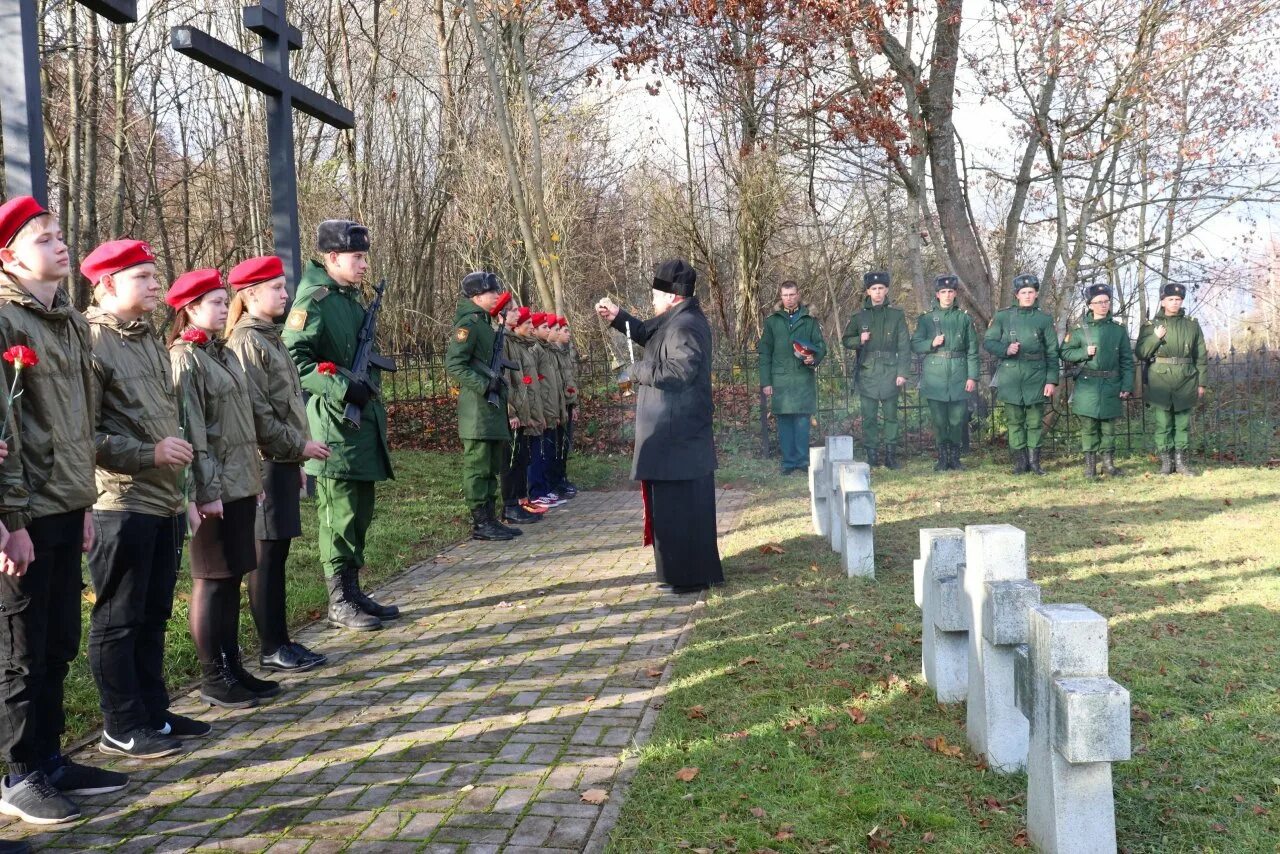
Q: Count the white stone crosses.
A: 6